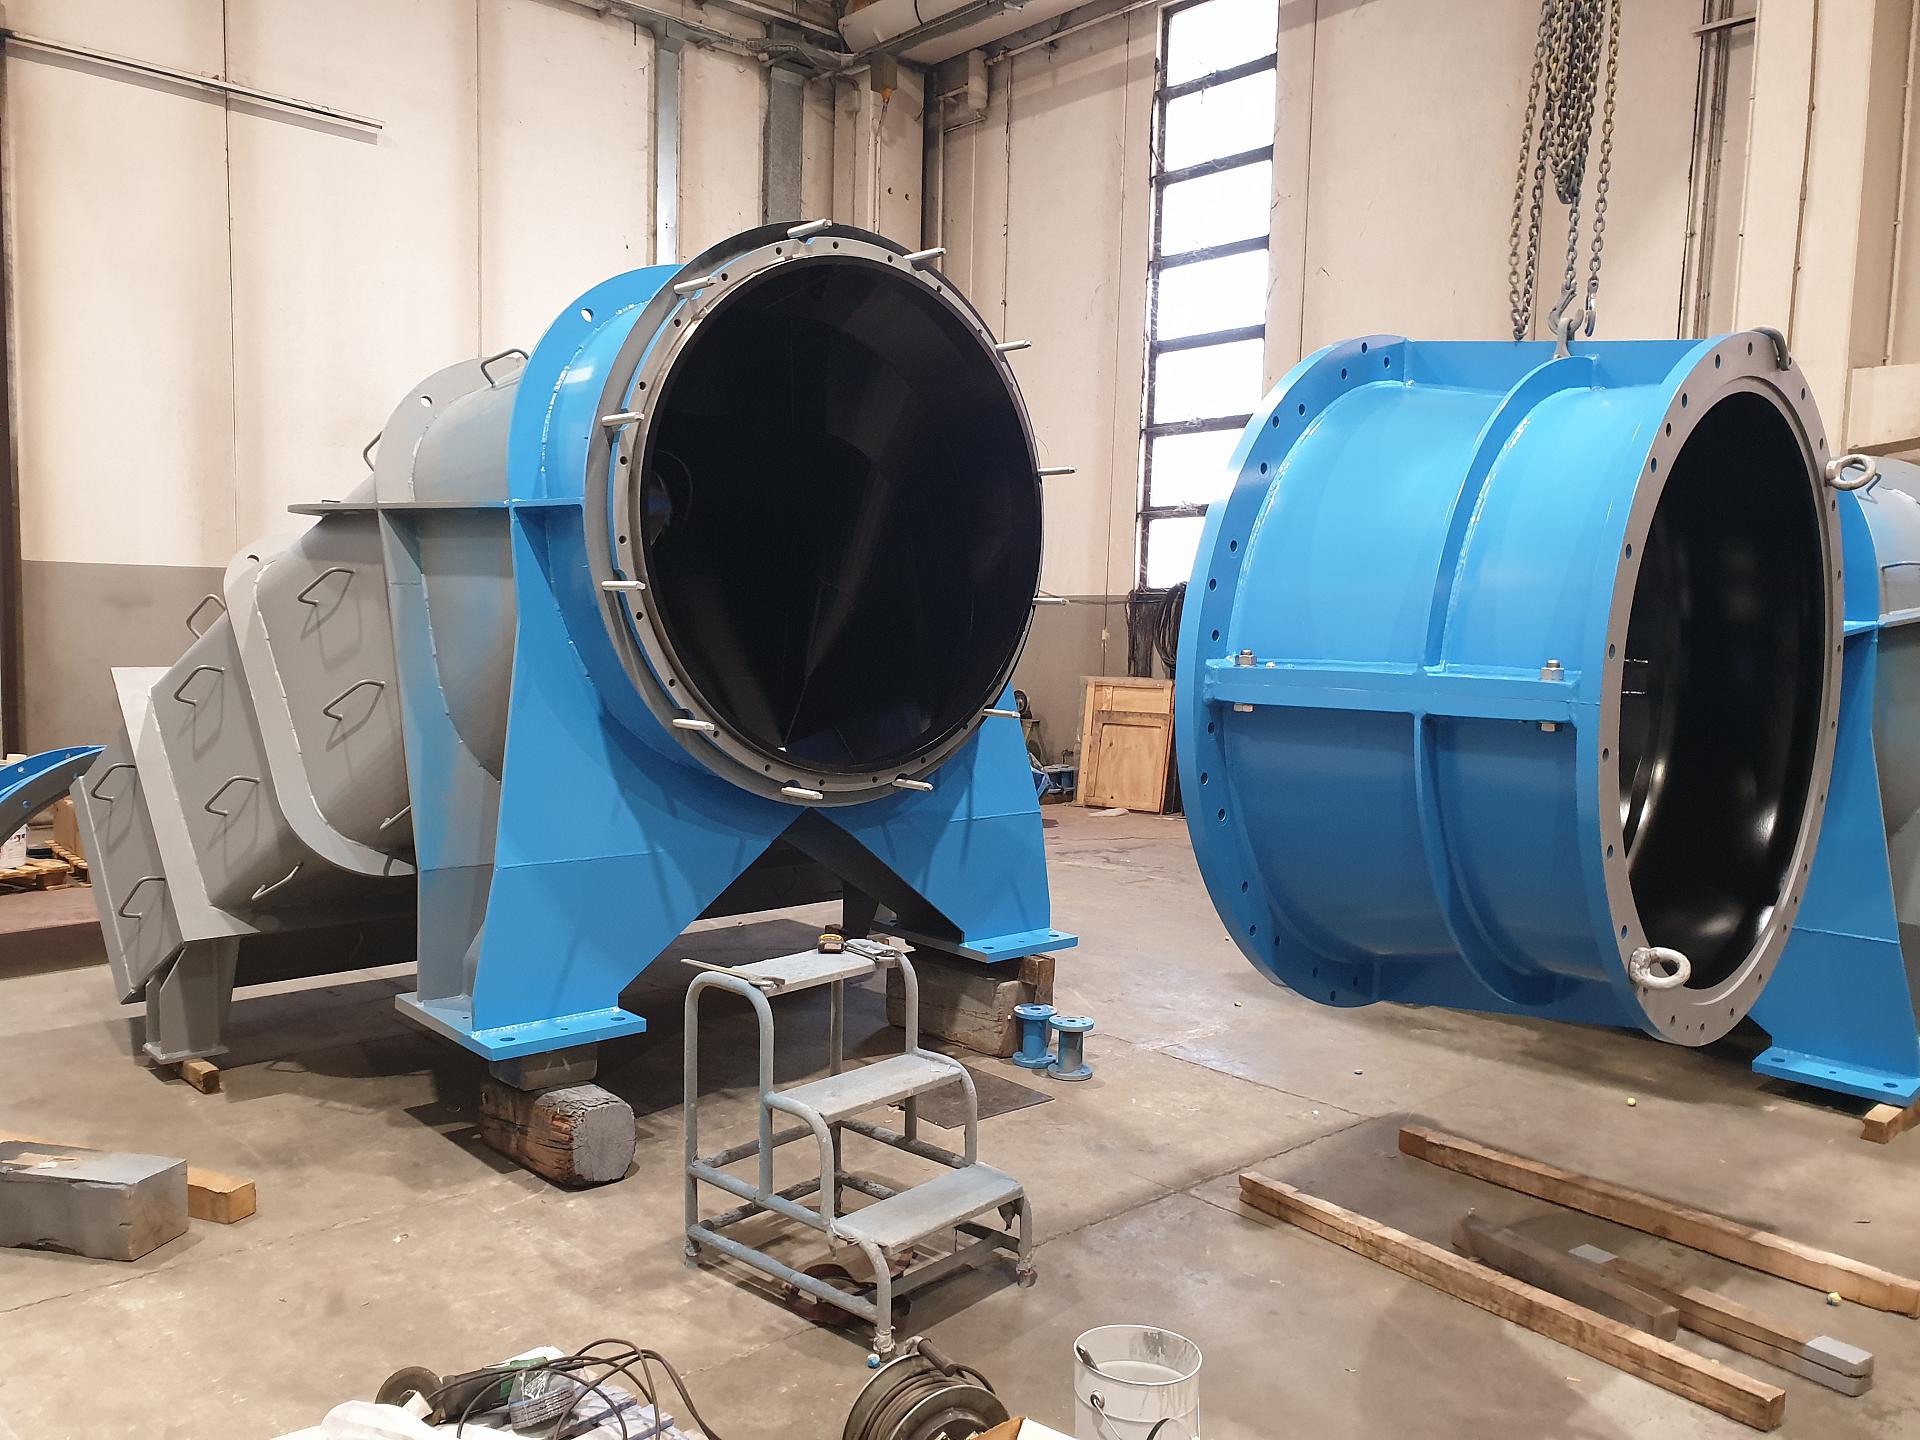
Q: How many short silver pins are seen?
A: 12